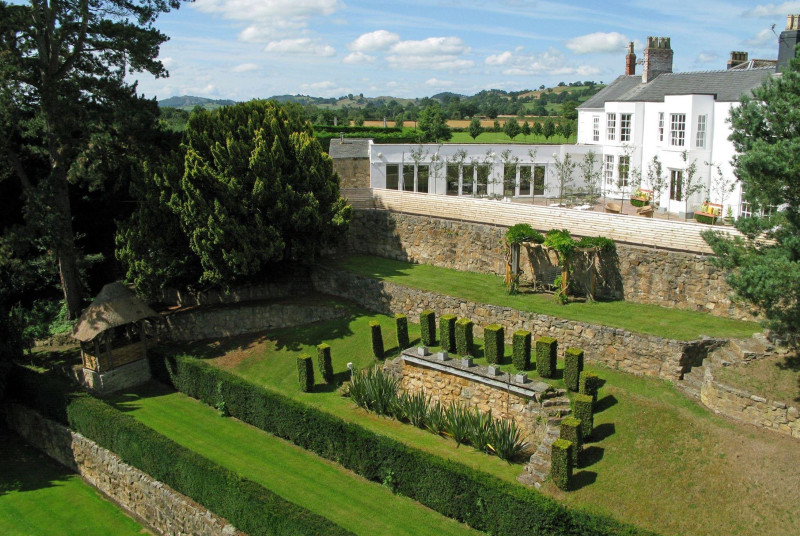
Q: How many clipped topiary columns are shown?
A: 15